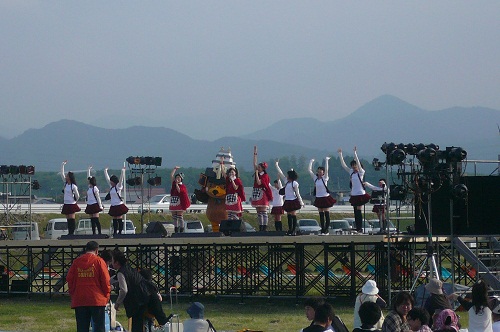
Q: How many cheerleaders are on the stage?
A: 11